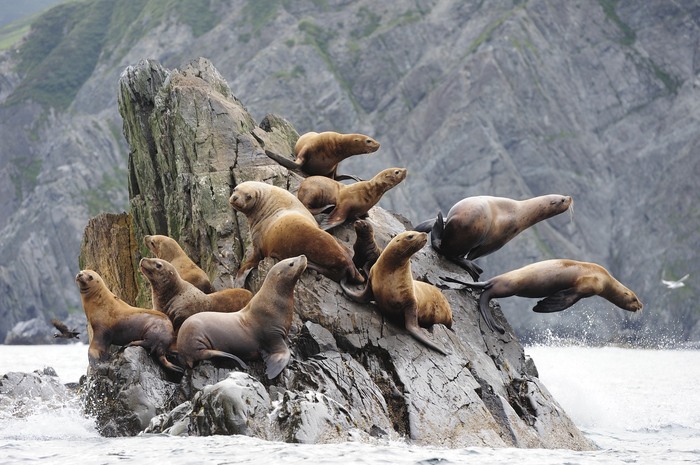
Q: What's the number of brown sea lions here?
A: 11